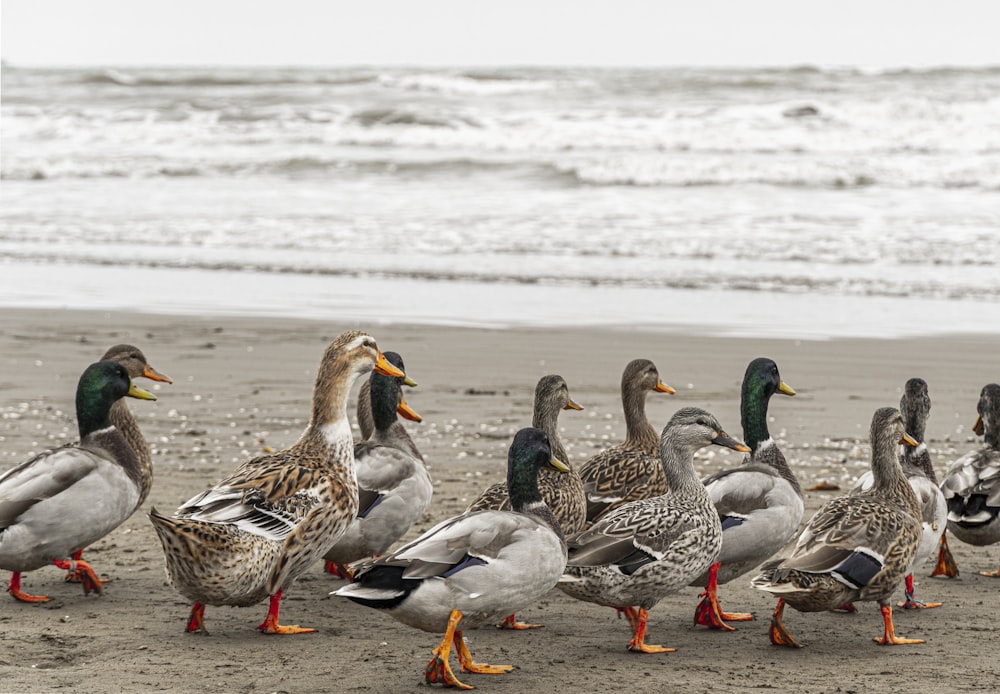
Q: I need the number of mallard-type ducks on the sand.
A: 13